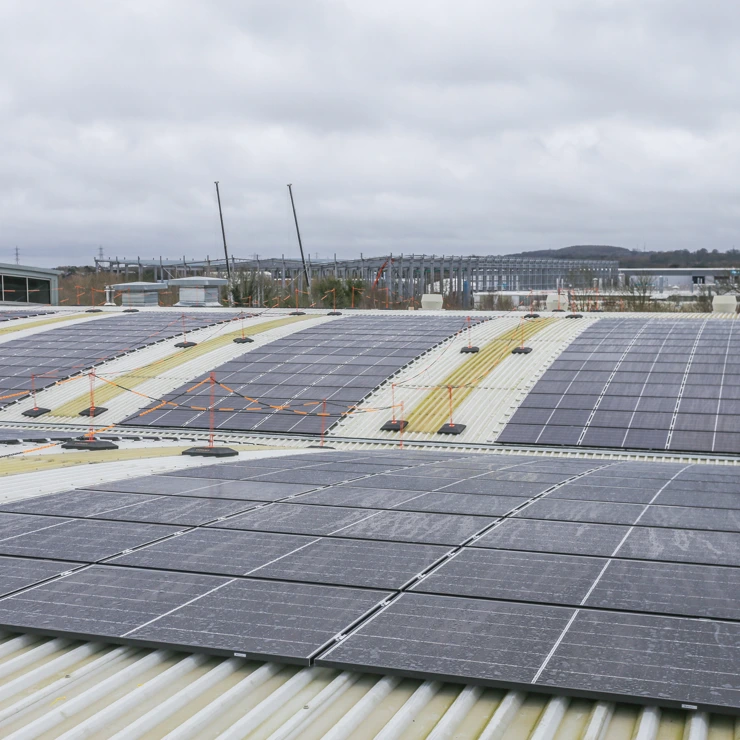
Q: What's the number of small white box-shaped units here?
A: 3